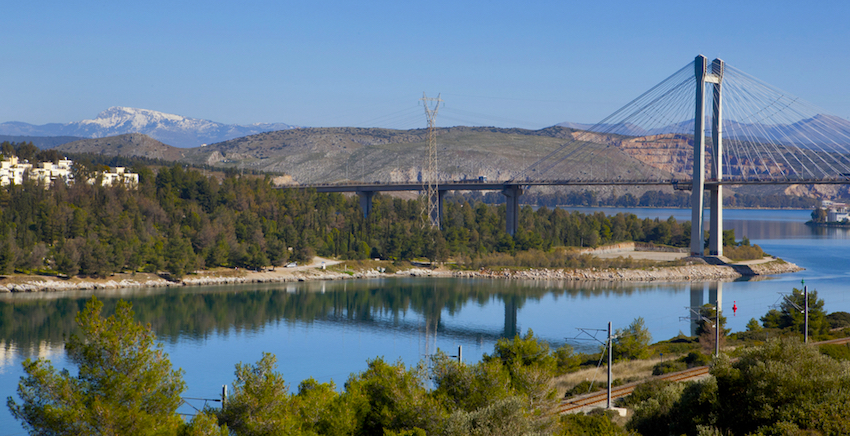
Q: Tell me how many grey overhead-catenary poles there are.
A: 5